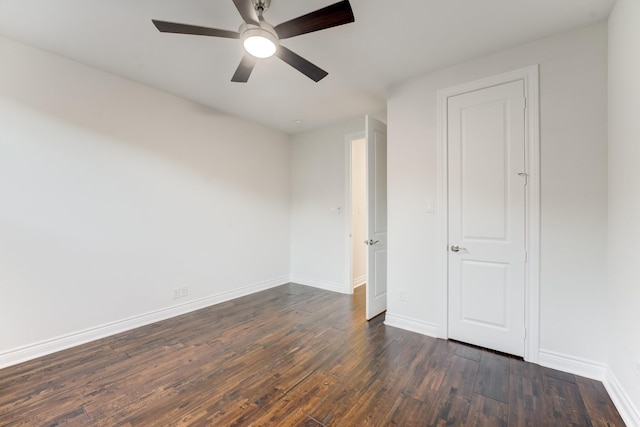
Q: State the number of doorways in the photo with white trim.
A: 2